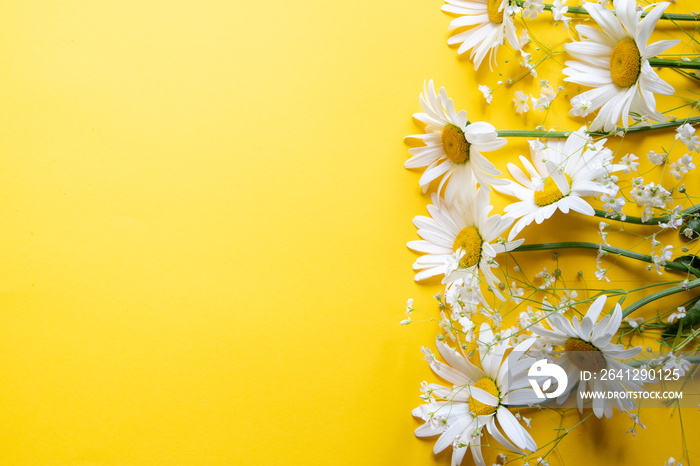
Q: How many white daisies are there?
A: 7